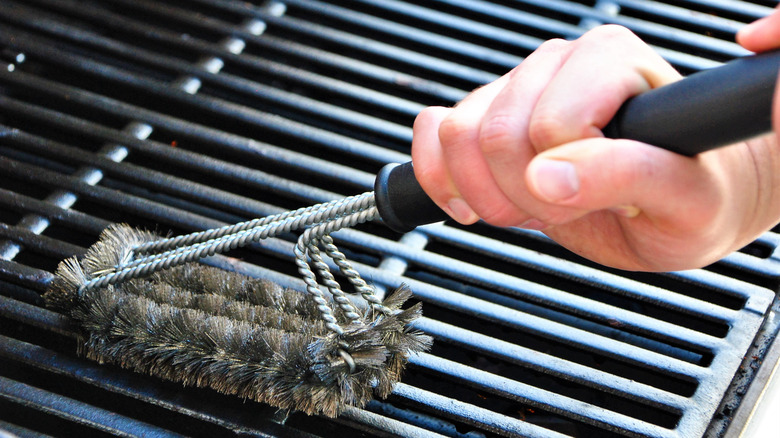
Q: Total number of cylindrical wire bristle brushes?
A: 3